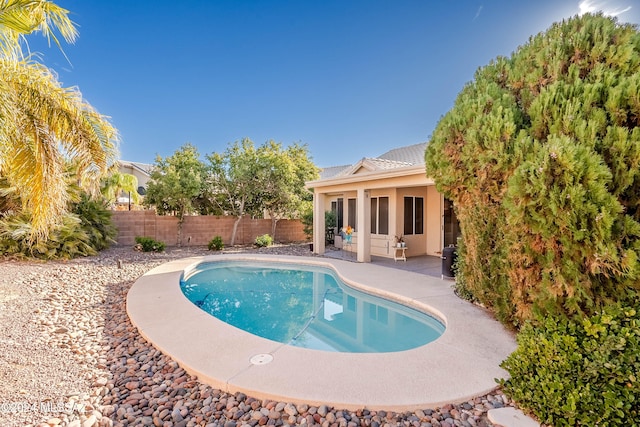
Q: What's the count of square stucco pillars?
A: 2